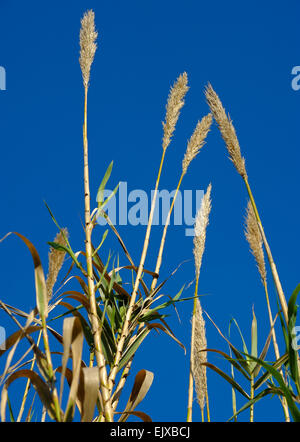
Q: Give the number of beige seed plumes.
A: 8